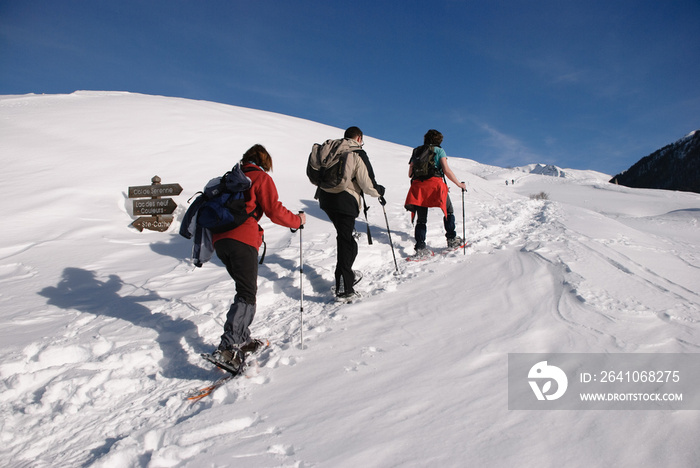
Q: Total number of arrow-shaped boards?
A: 3